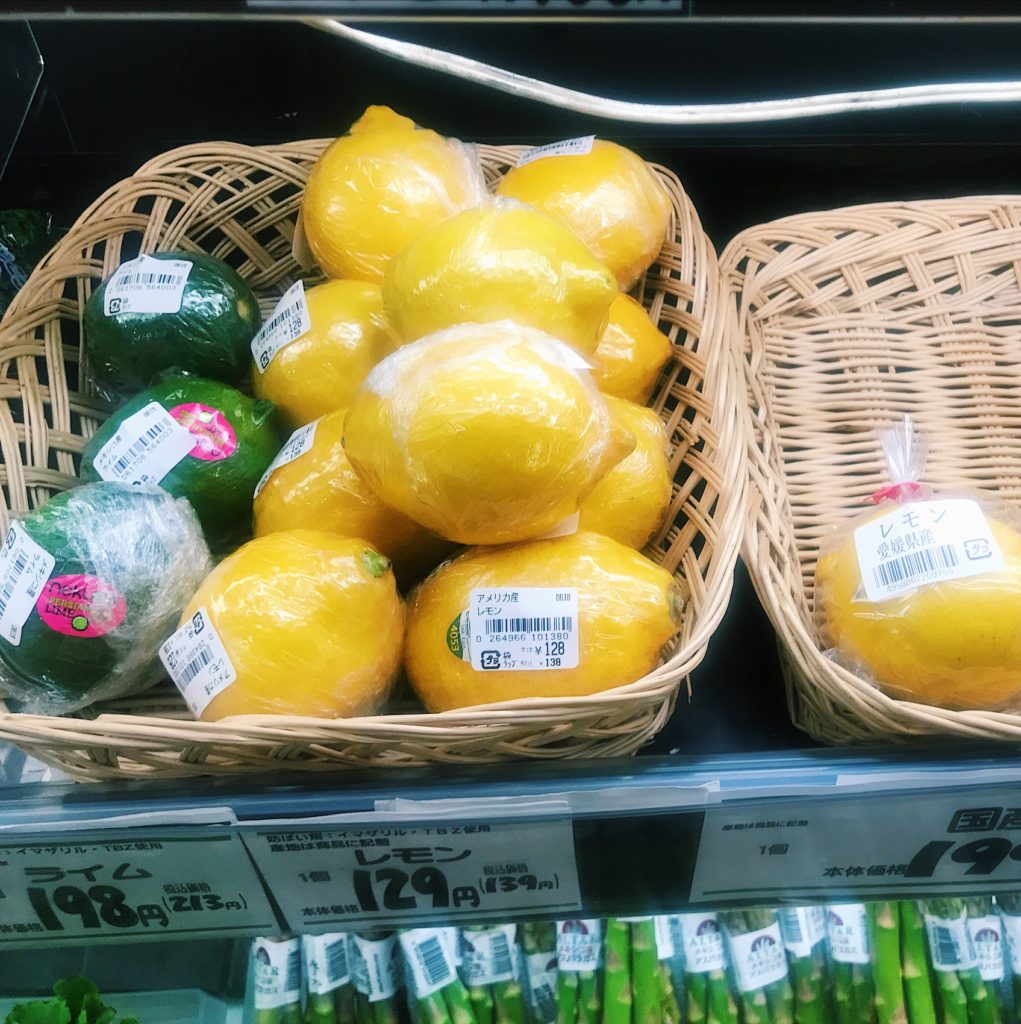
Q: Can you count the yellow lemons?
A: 11